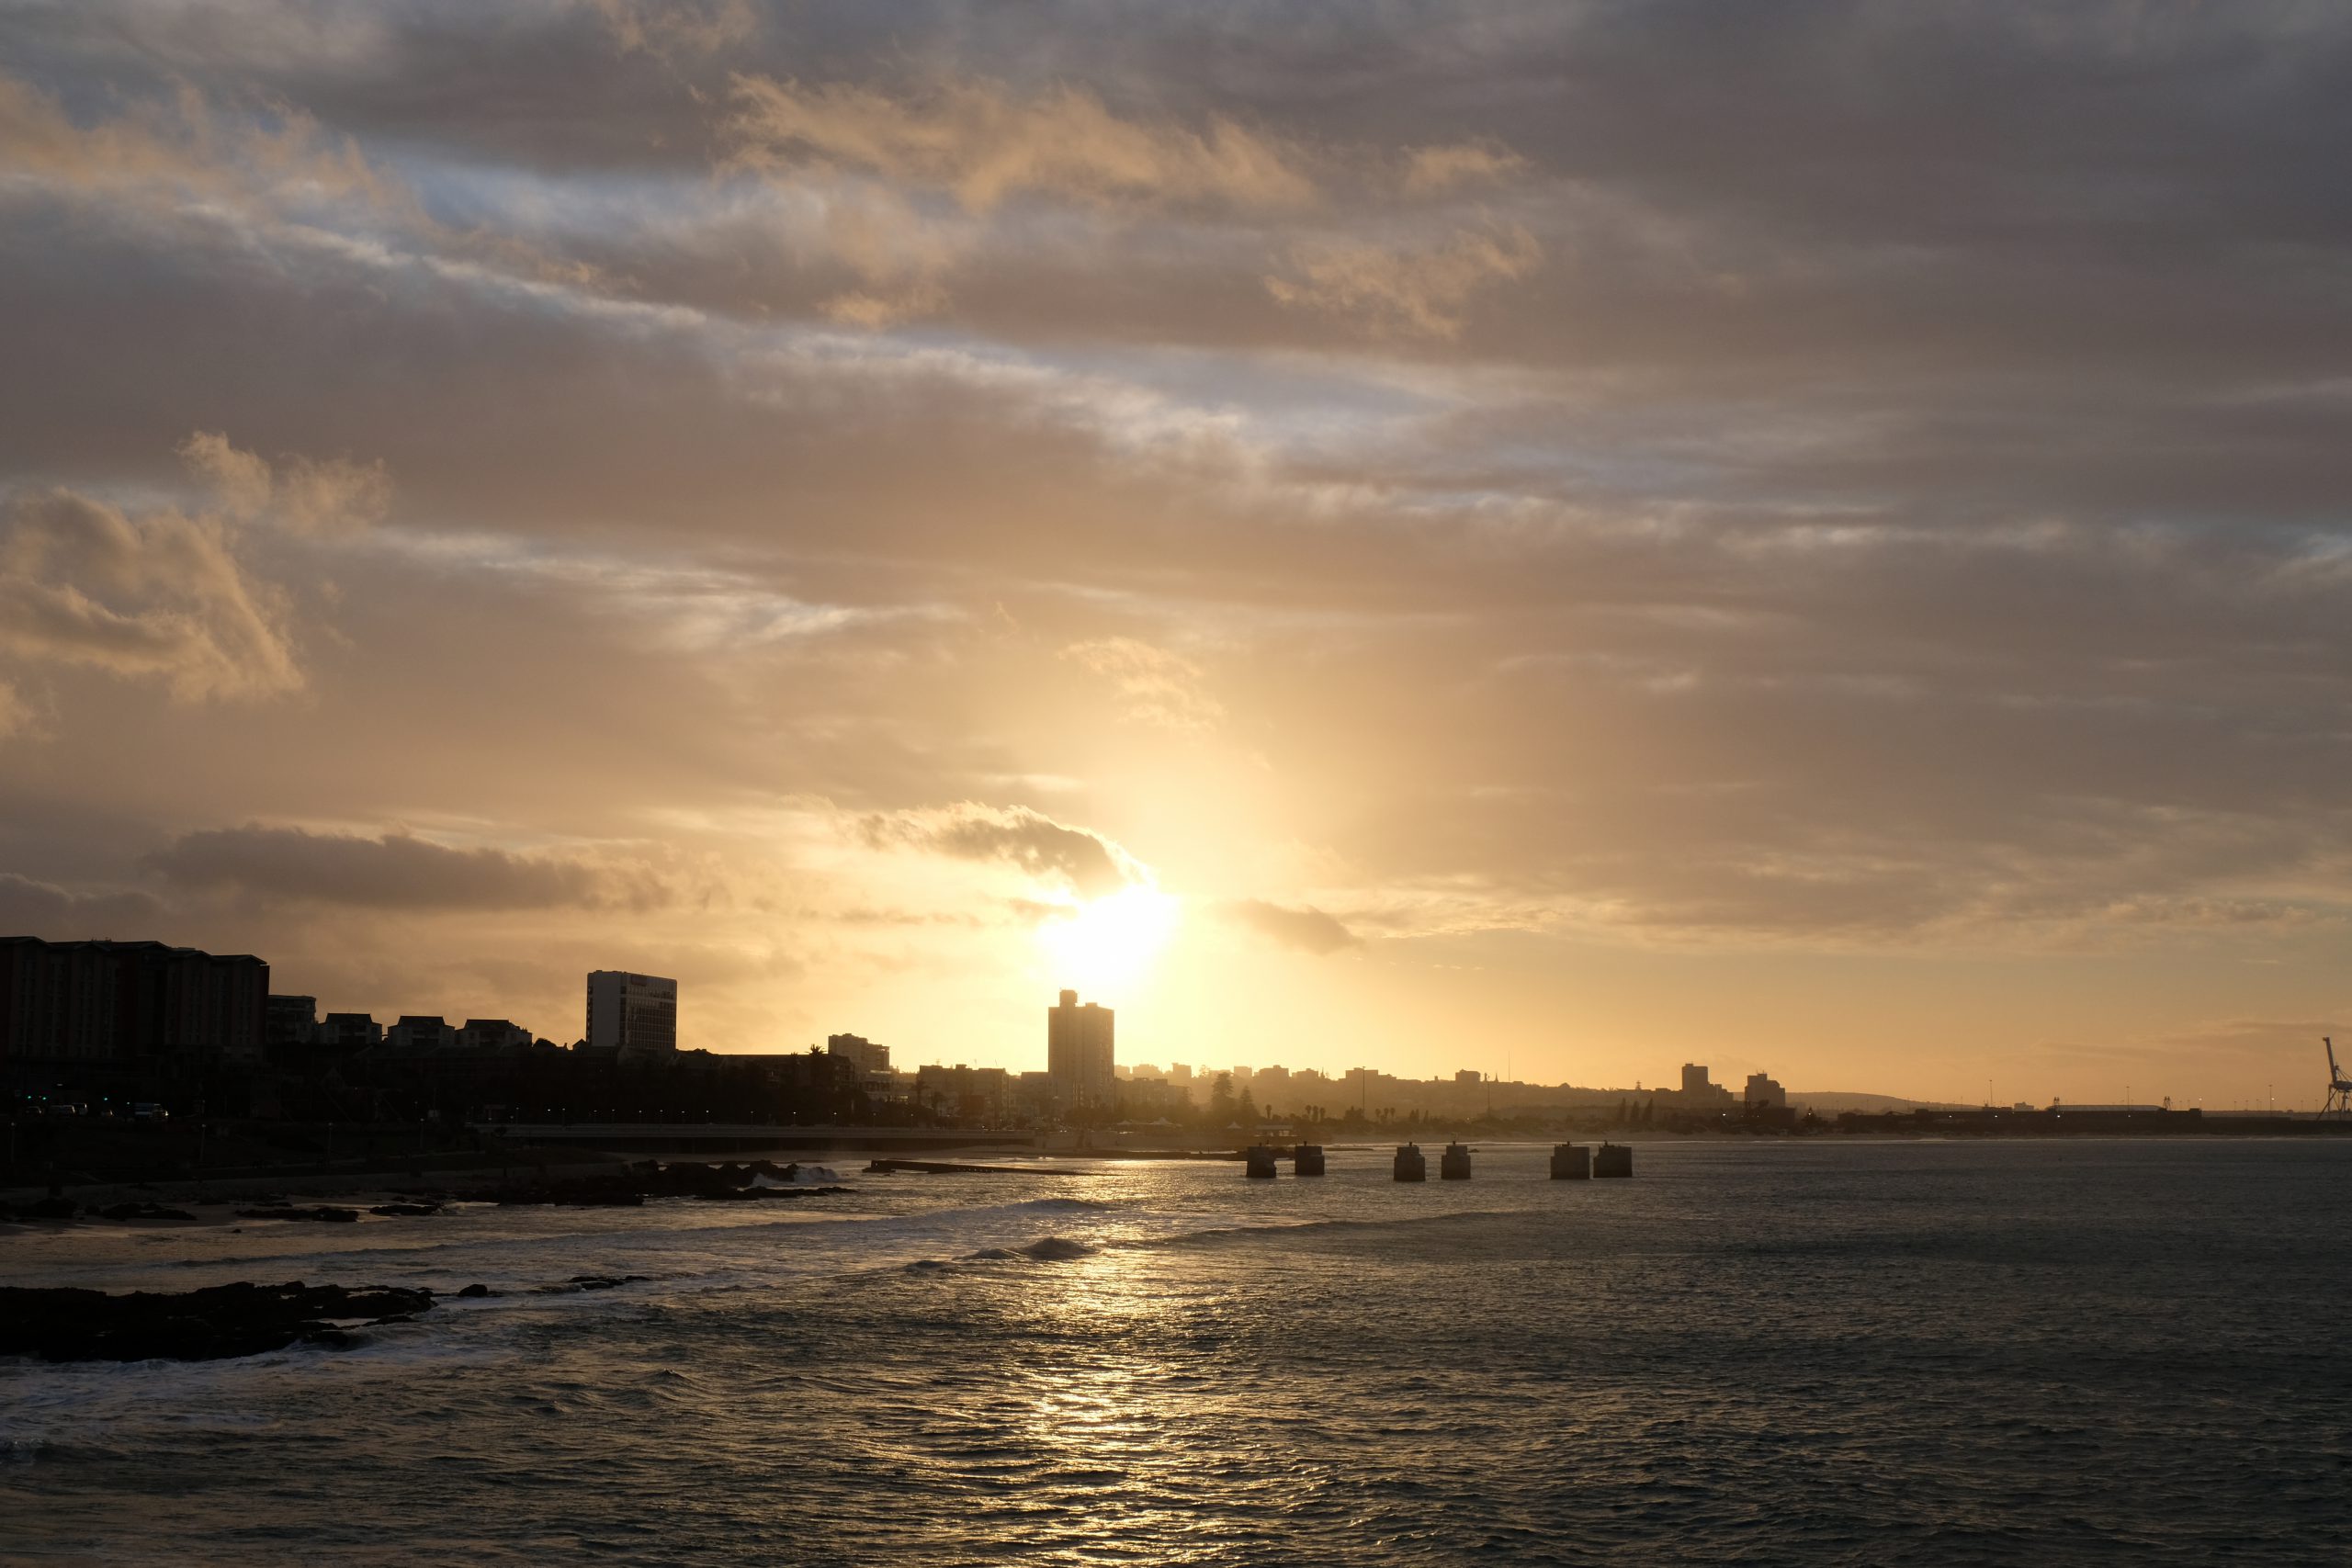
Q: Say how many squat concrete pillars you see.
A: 6